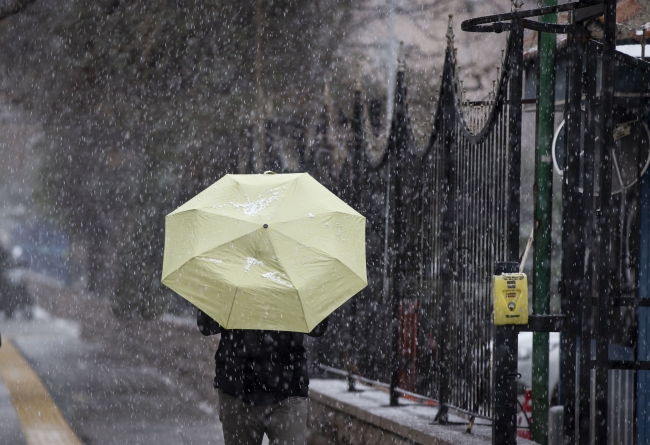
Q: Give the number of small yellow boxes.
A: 1